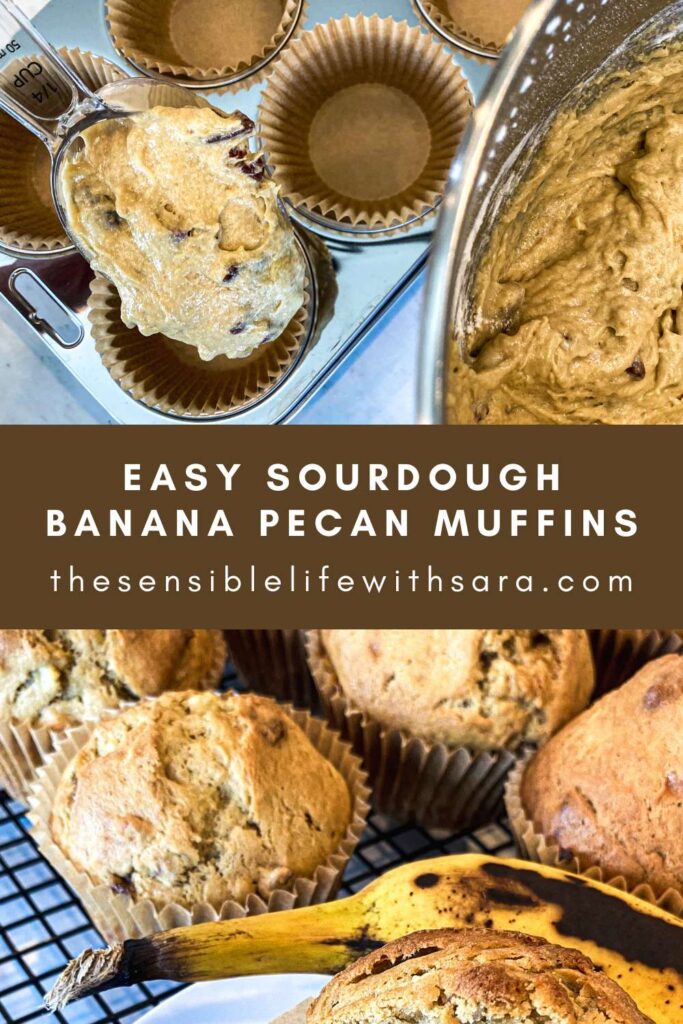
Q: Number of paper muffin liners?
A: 11